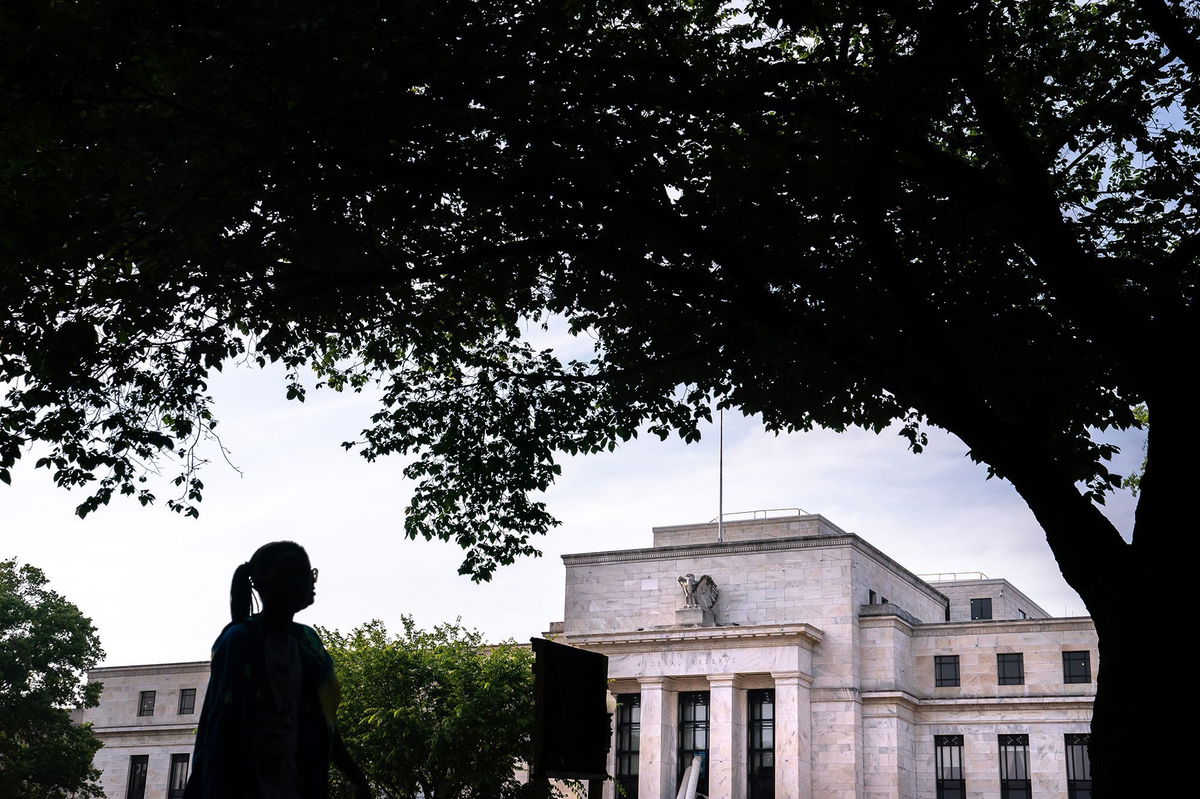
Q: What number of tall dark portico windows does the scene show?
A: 3